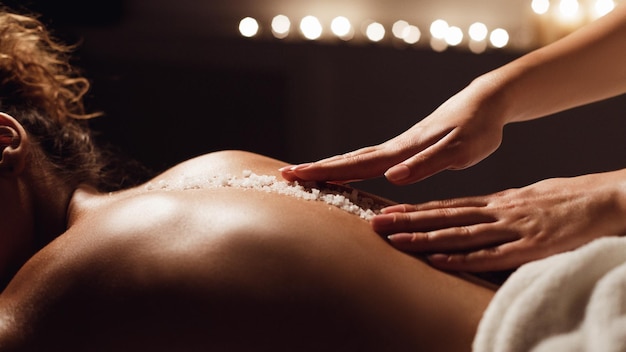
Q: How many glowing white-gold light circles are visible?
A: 14